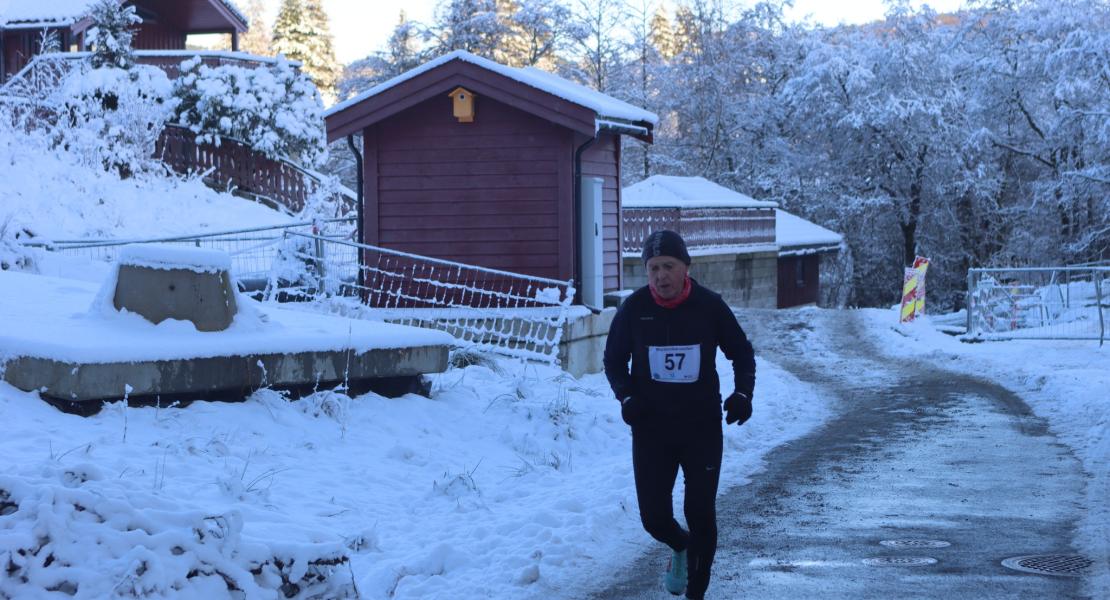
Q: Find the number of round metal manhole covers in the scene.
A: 3